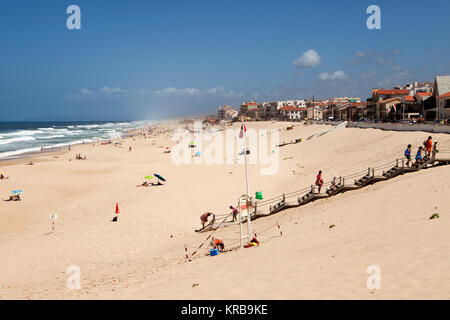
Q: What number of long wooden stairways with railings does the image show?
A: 1